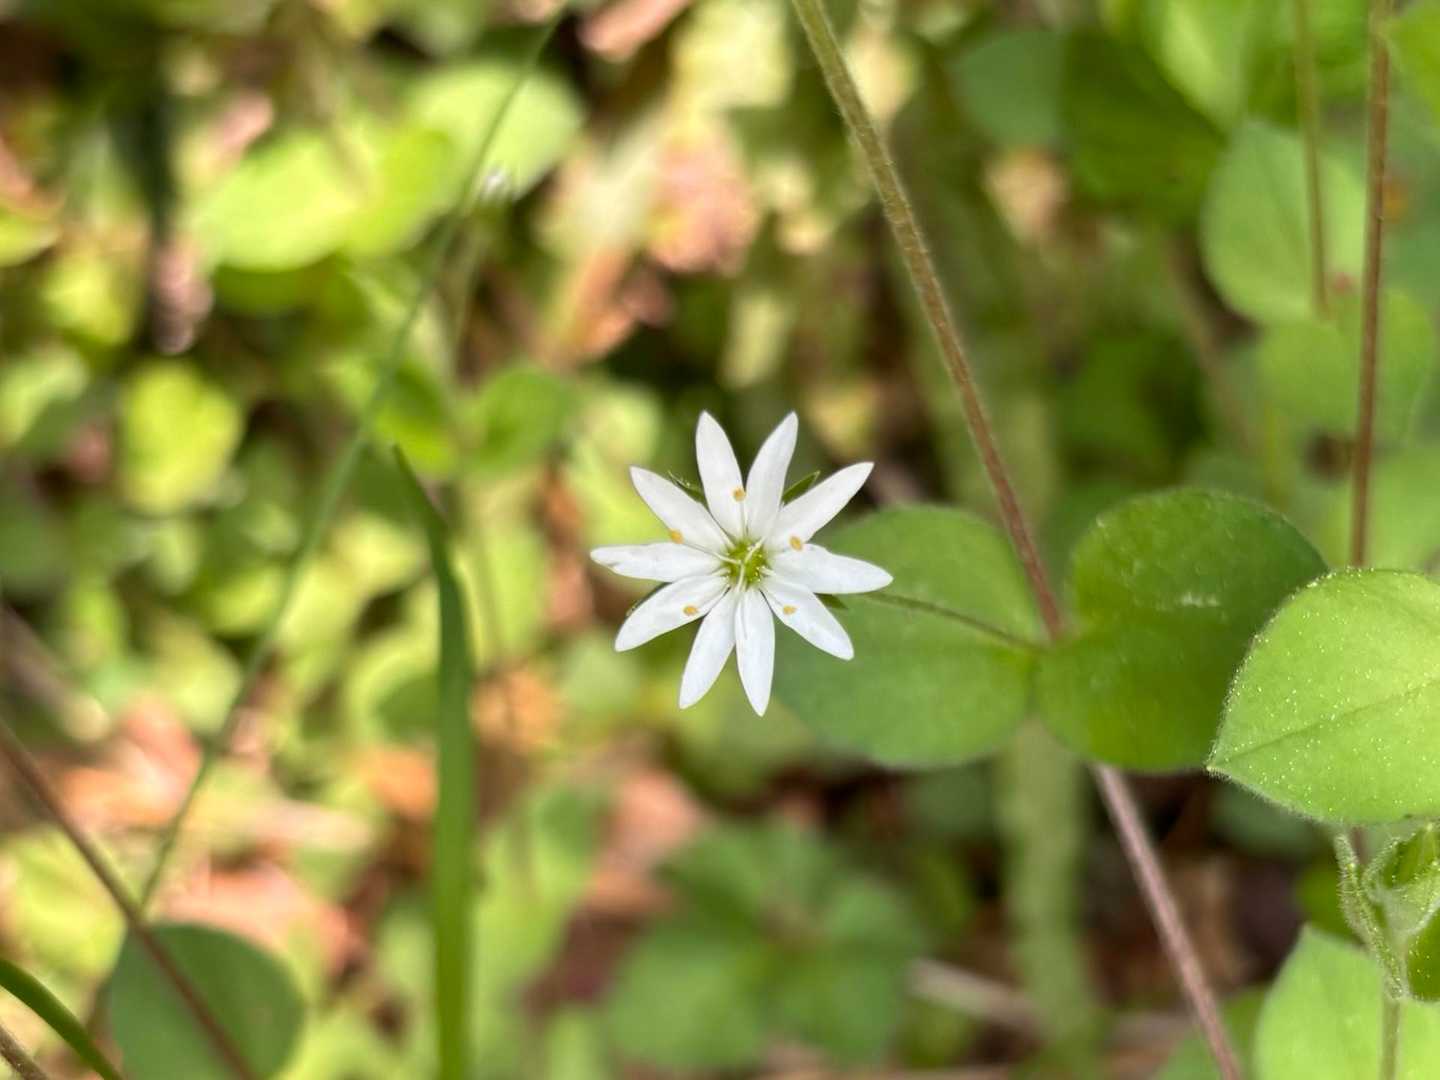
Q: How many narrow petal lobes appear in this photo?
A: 10